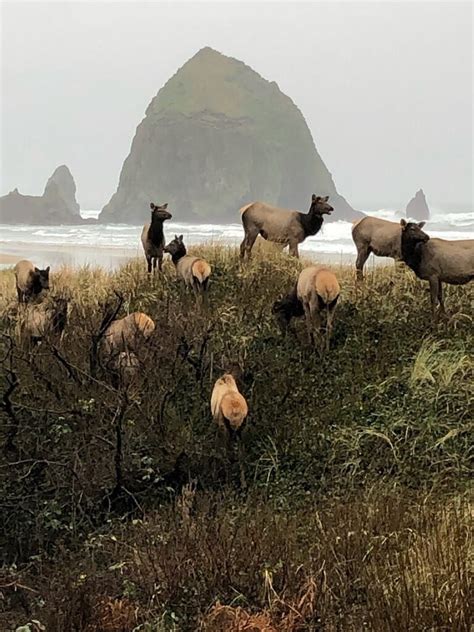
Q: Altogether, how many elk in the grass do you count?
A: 10